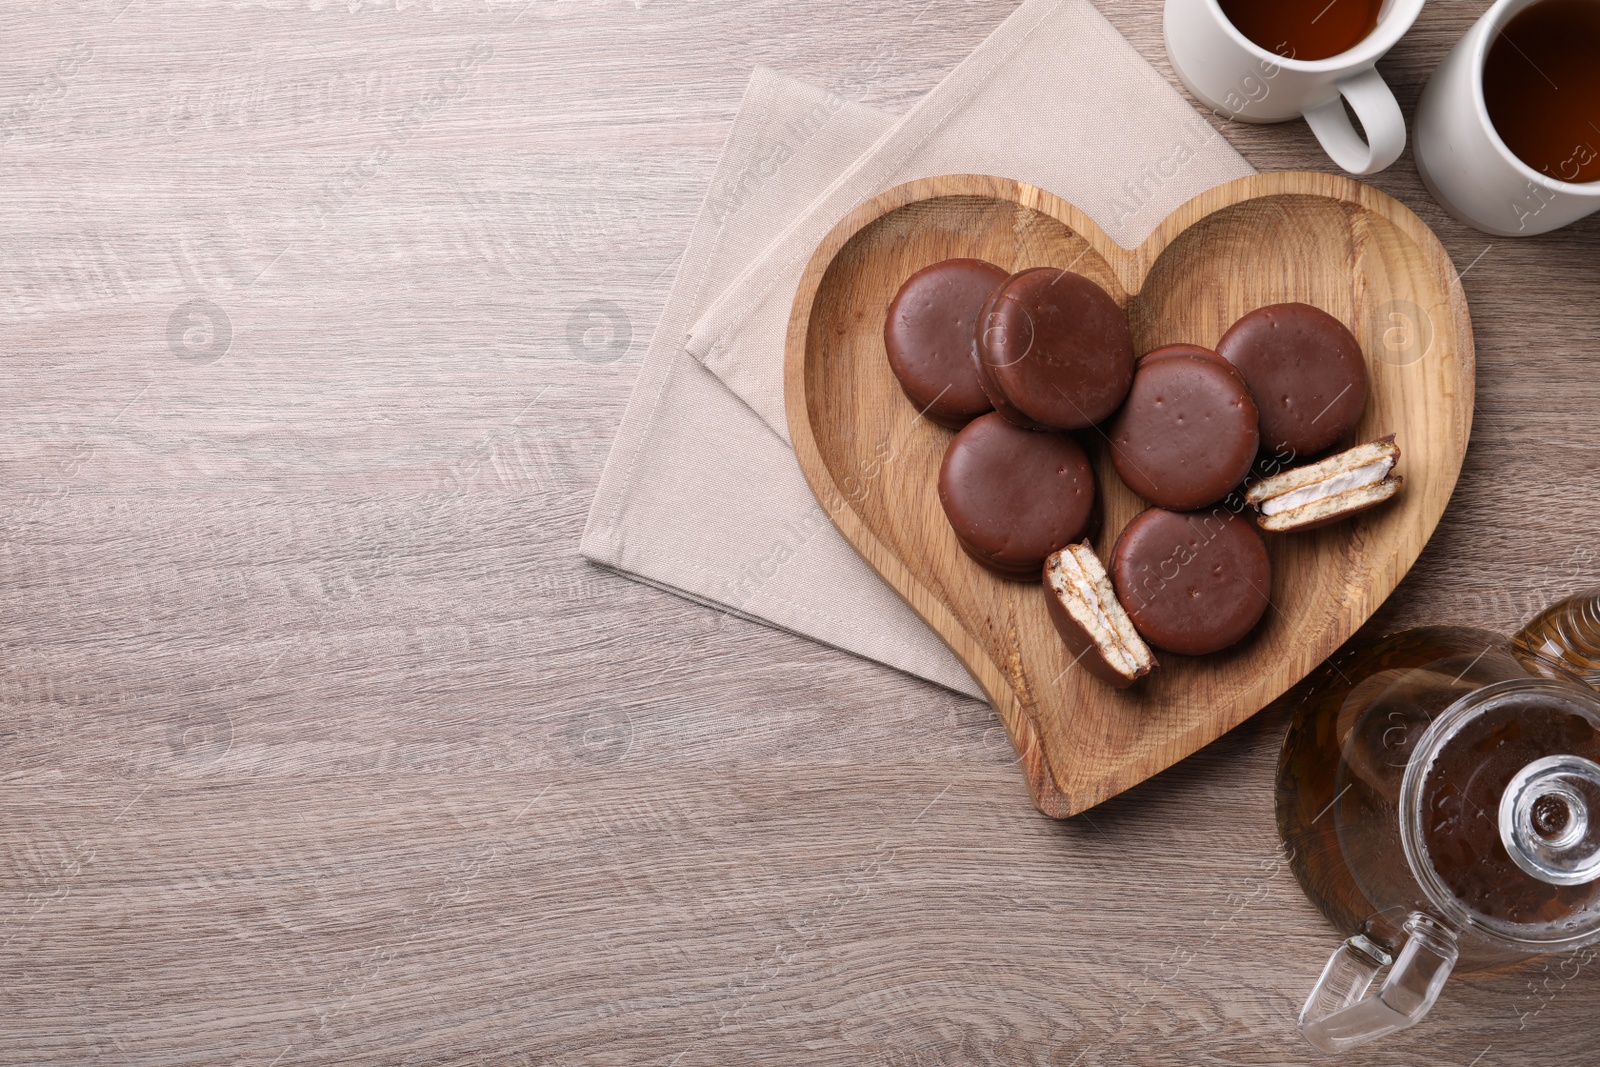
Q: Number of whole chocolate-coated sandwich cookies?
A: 6